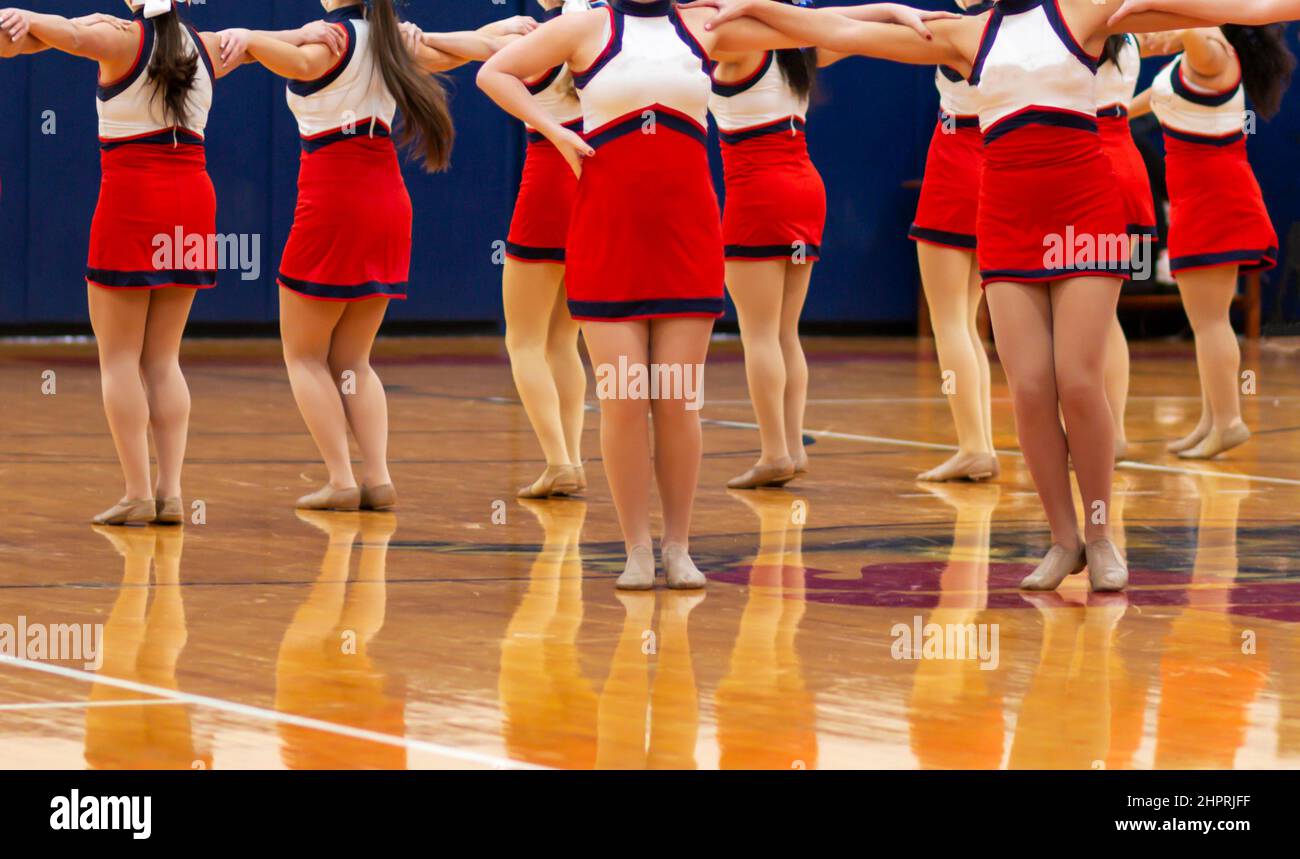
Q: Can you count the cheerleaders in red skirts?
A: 9